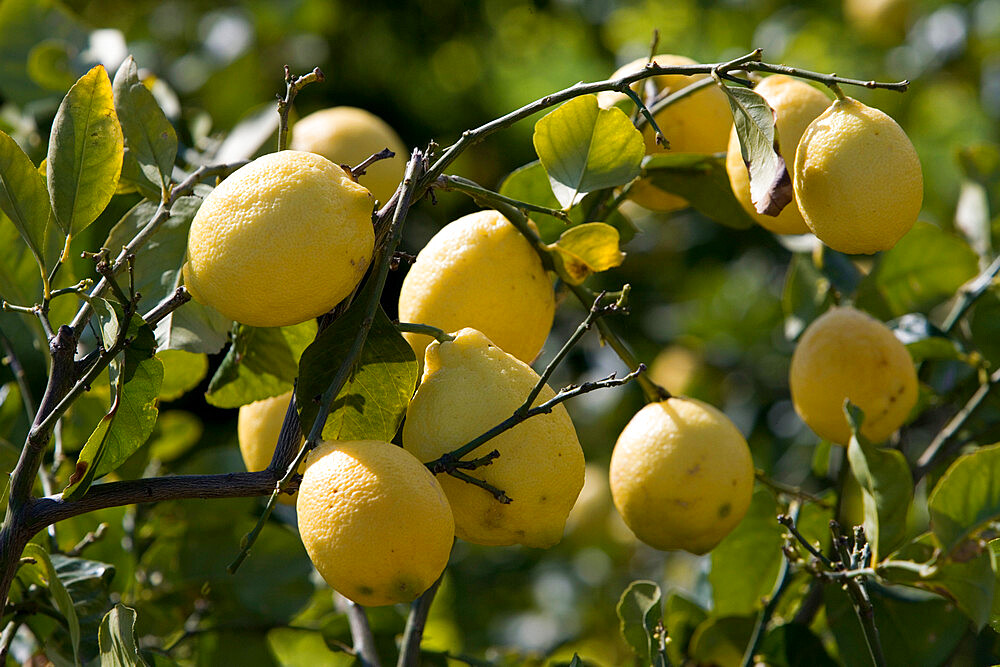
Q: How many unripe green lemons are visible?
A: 0